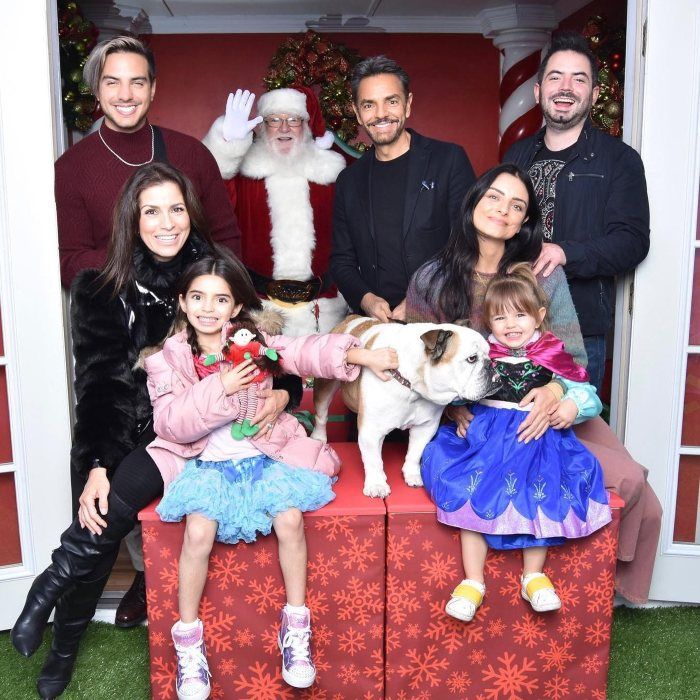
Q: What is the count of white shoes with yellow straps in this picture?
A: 2